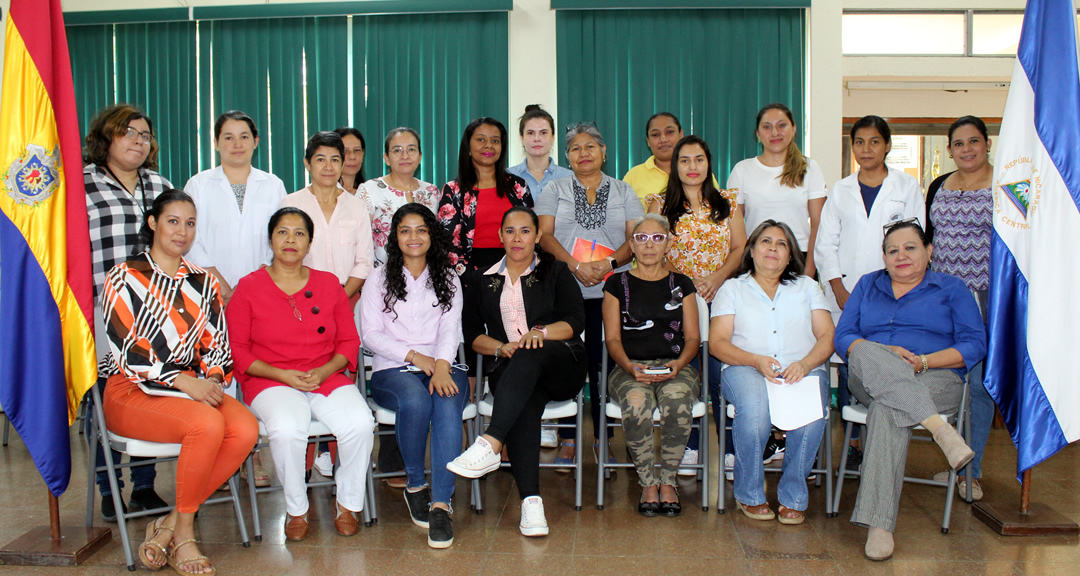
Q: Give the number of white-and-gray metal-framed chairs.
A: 7